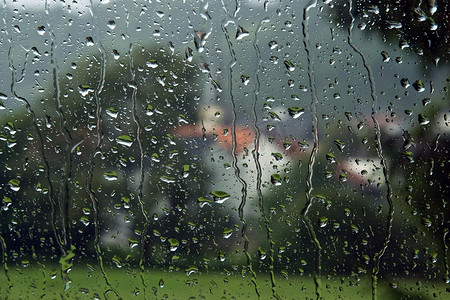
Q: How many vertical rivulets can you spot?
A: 8